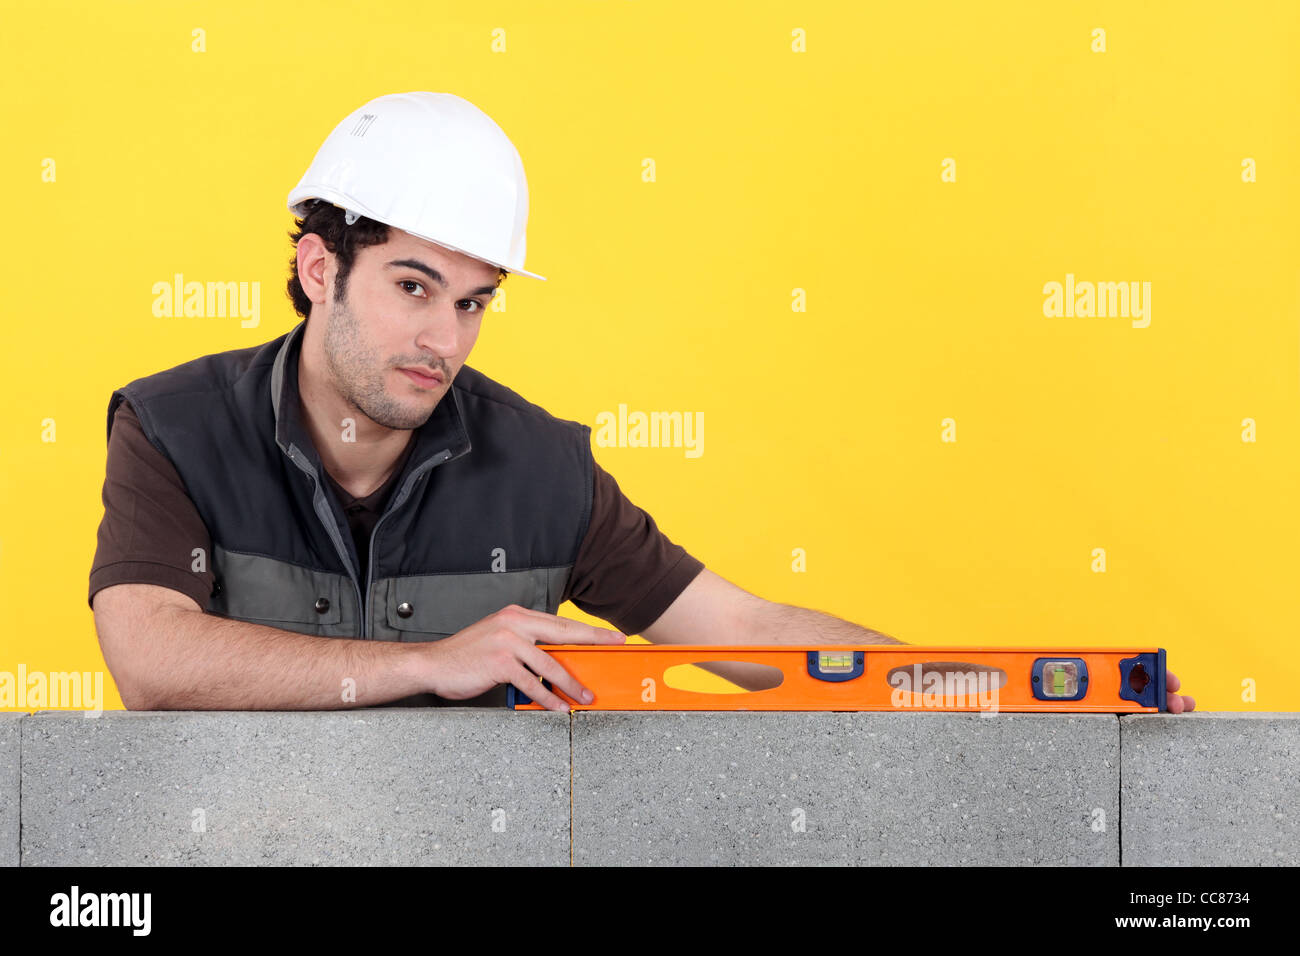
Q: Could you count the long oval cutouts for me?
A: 2